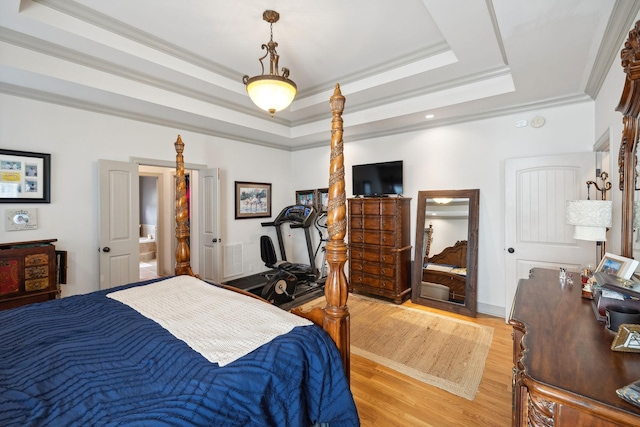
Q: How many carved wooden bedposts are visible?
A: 2